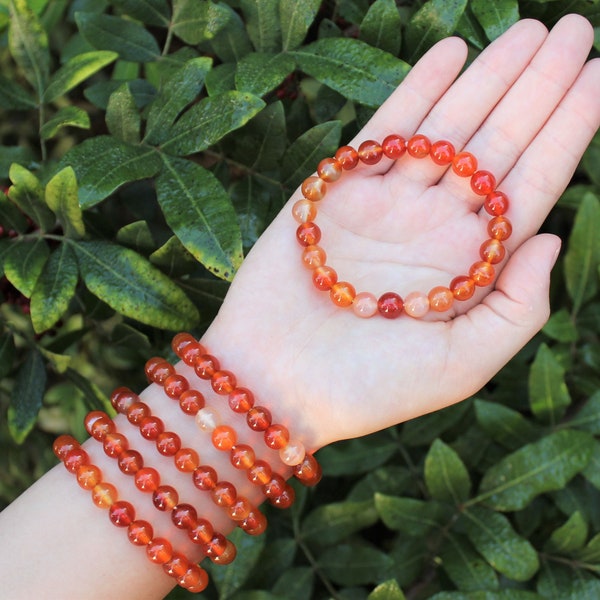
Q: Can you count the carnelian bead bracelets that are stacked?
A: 5